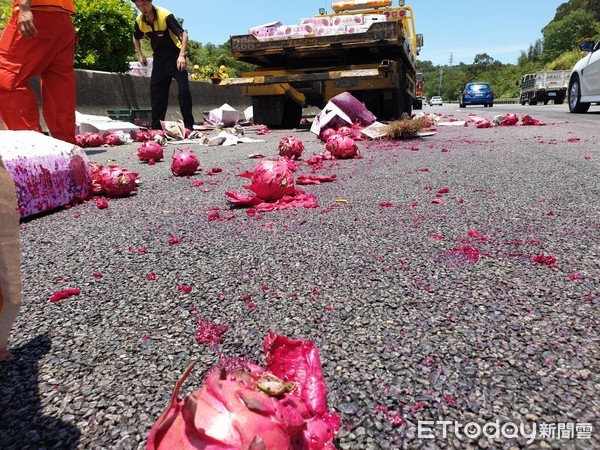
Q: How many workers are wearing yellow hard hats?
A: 2